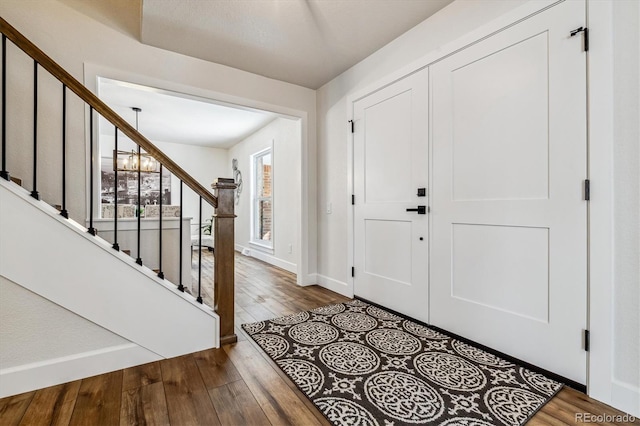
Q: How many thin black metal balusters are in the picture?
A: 9